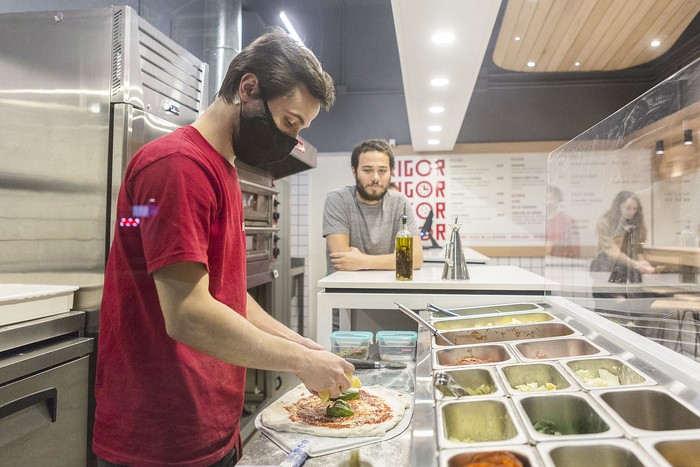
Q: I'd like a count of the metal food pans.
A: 14